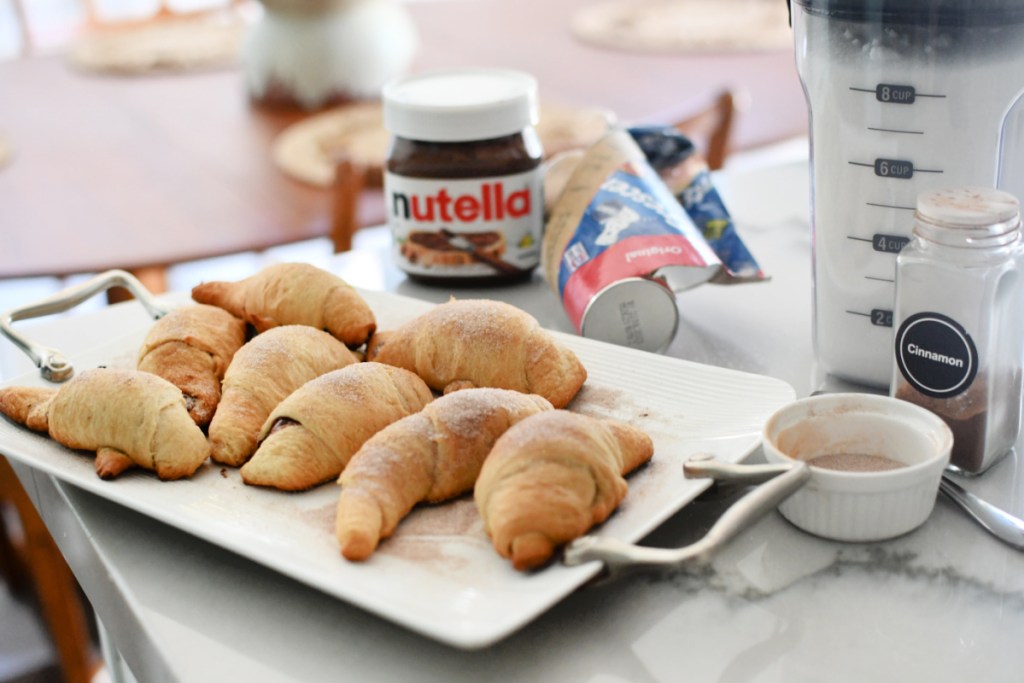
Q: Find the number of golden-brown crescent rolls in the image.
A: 8